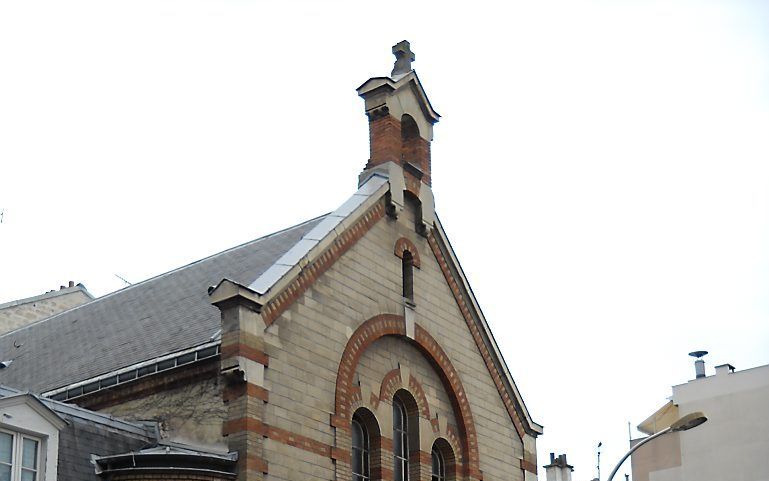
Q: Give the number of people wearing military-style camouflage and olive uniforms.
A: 0